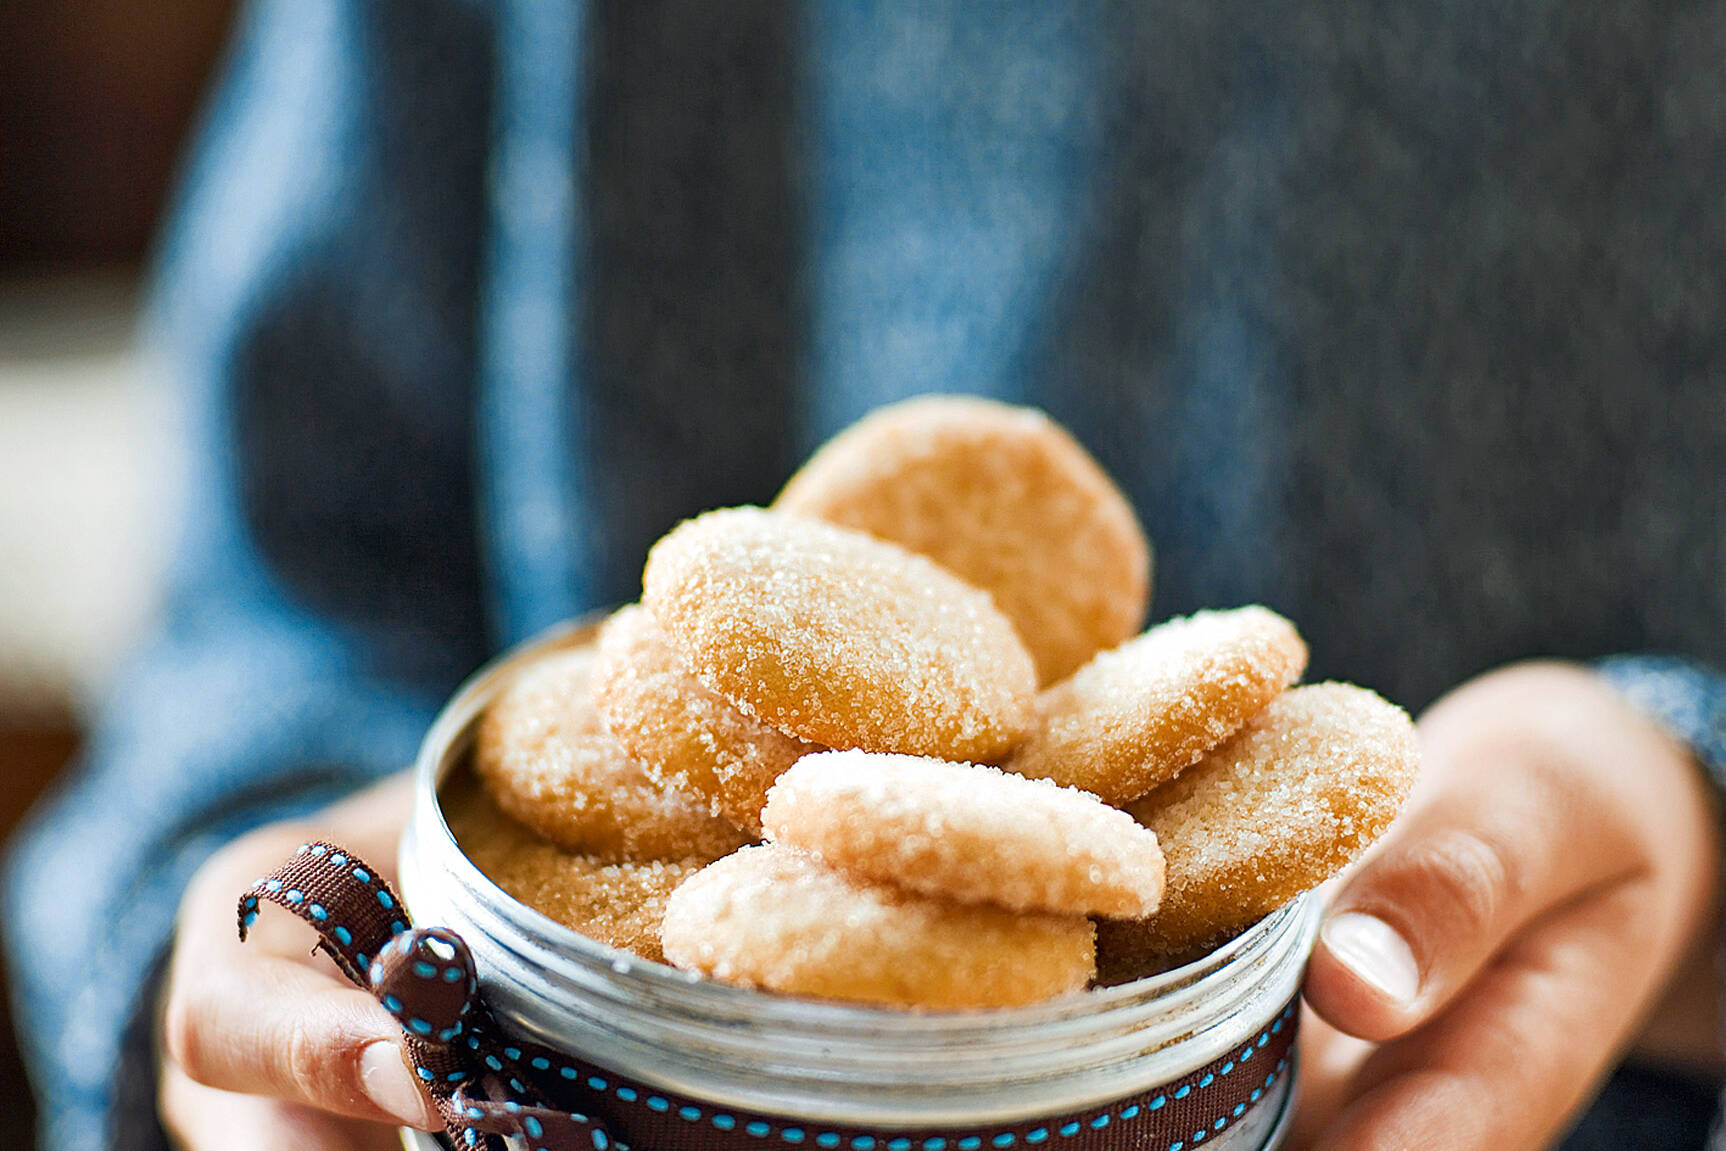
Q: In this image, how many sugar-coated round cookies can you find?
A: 9